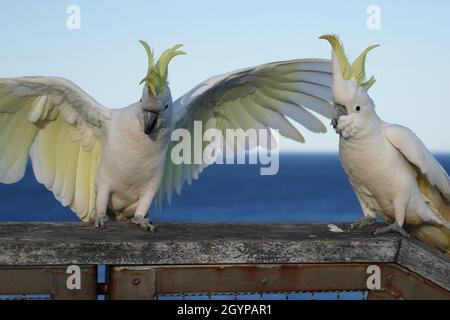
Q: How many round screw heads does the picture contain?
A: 3